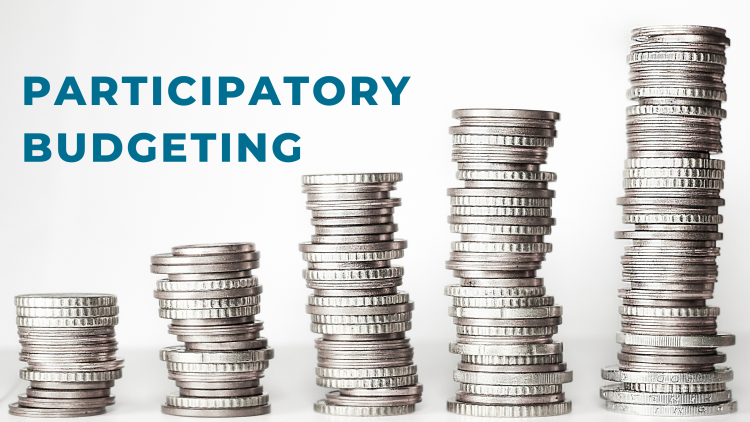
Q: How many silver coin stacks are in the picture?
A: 5